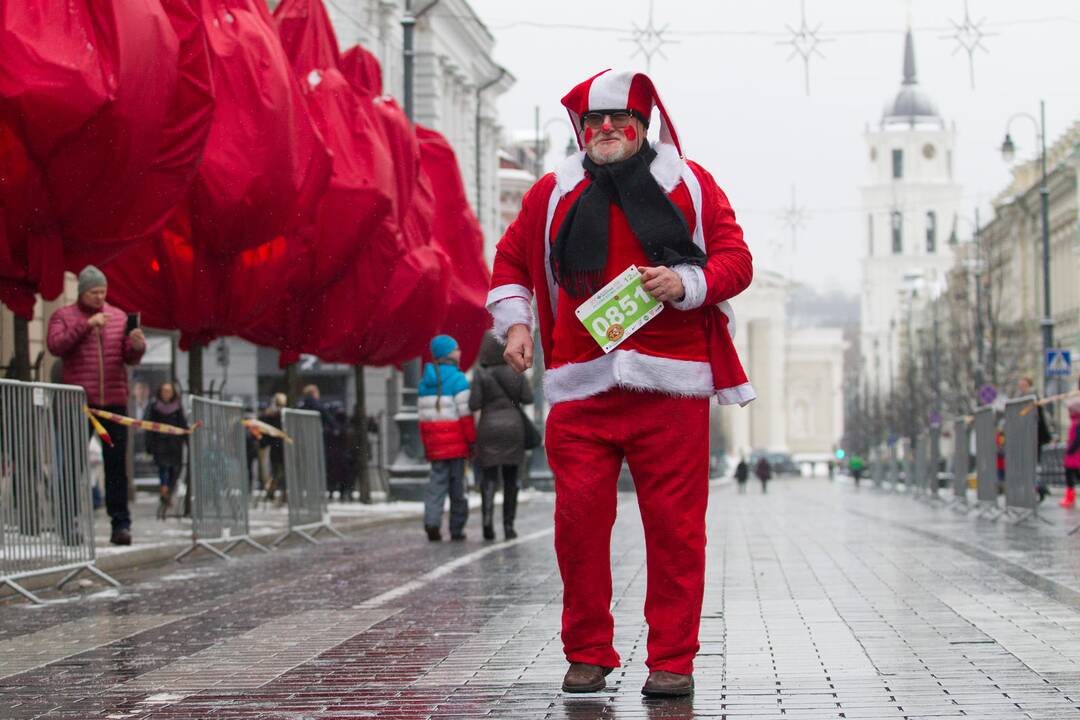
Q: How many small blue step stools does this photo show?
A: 0